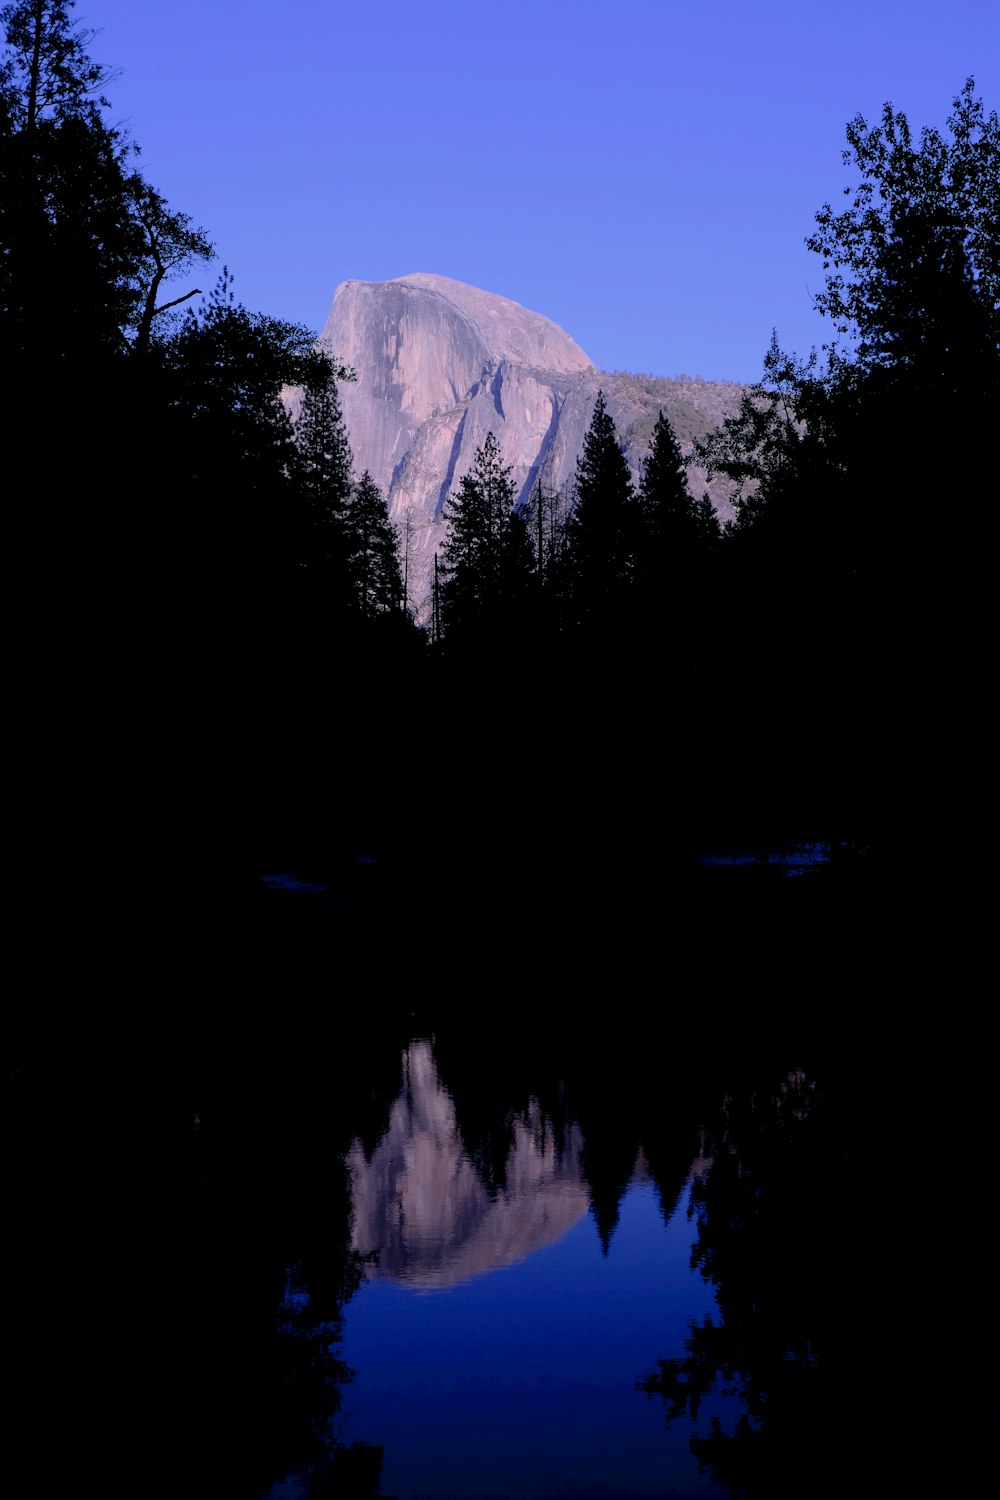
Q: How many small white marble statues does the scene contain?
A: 0